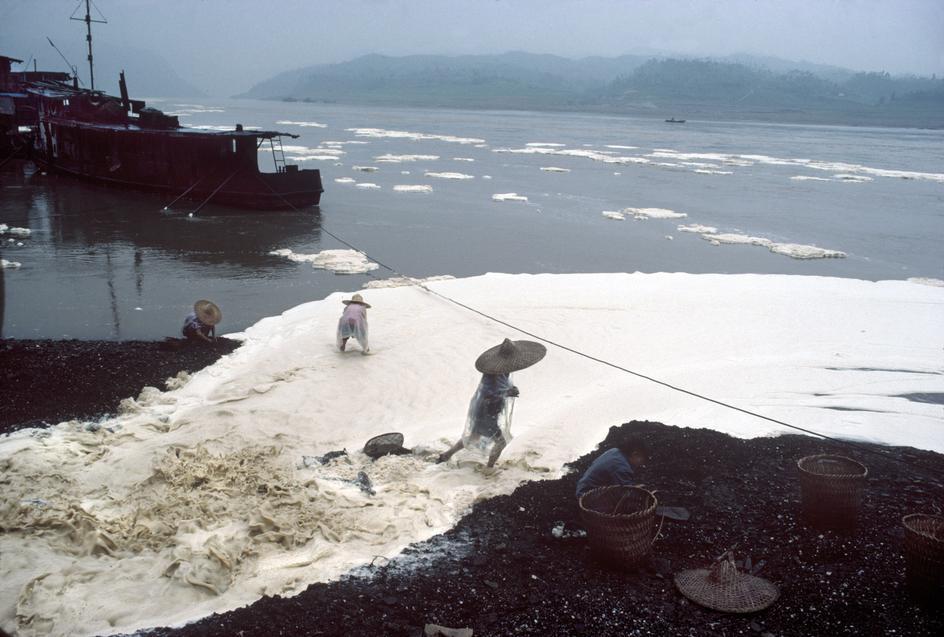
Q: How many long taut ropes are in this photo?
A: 1